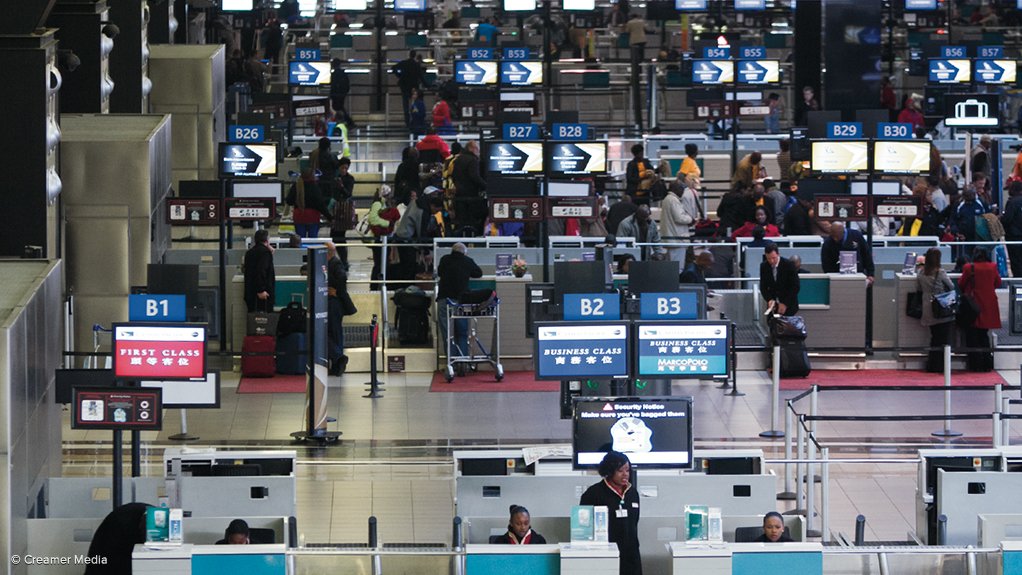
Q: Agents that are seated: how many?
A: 3